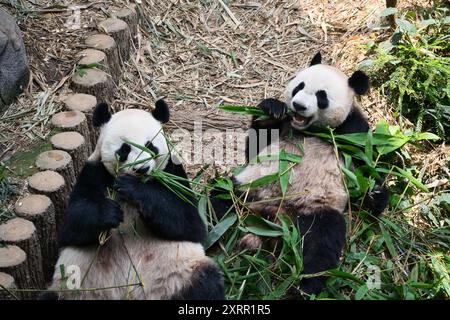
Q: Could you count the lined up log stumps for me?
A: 14